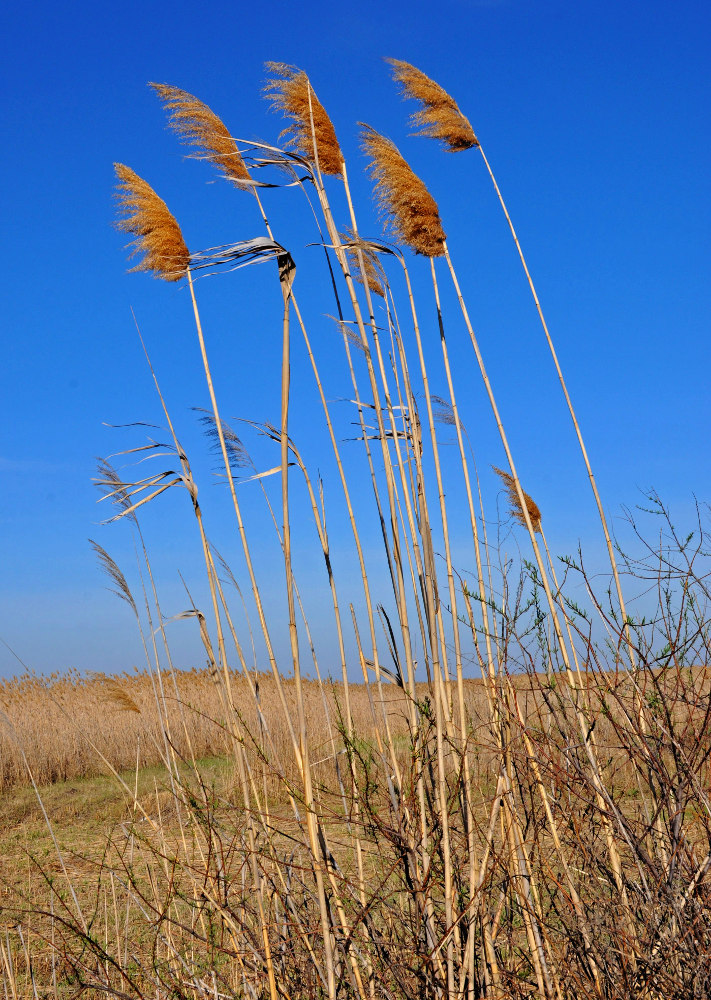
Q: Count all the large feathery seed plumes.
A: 5